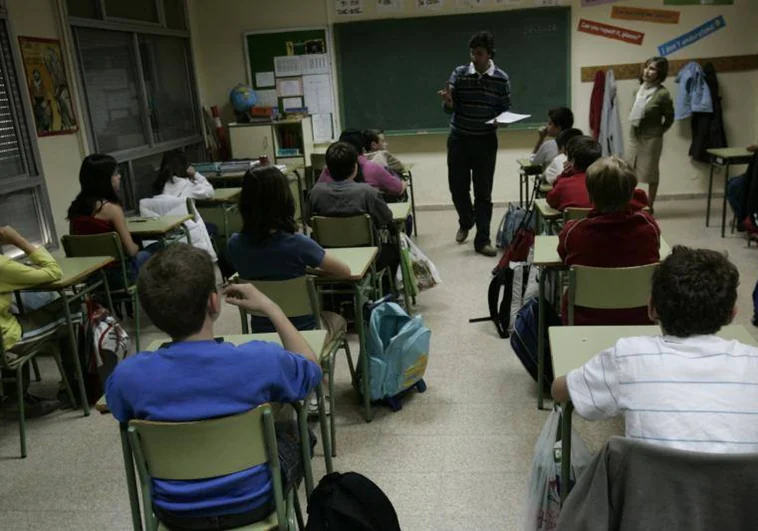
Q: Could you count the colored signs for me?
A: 5